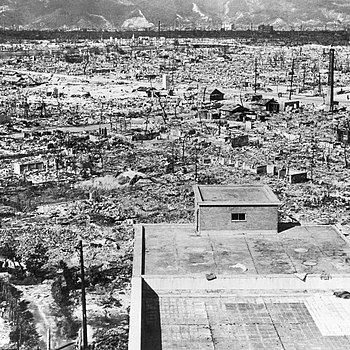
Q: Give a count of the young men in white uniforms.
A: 0